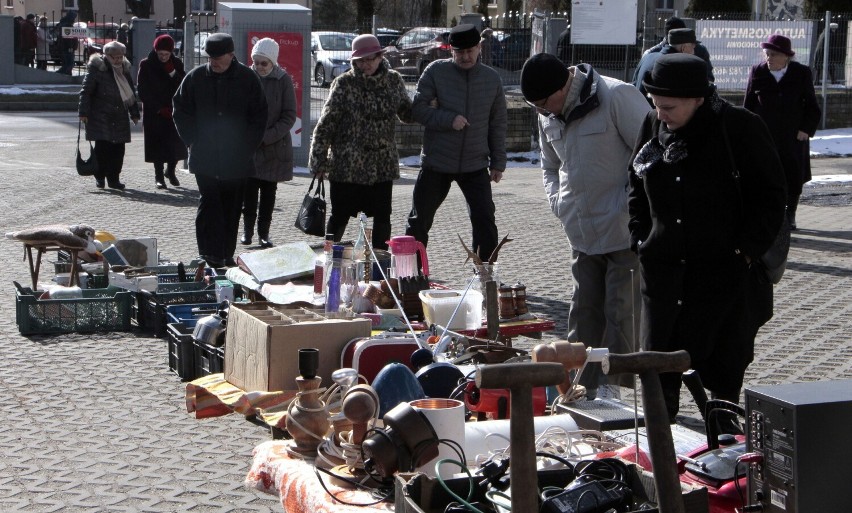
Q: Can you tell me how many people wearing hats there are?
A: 11